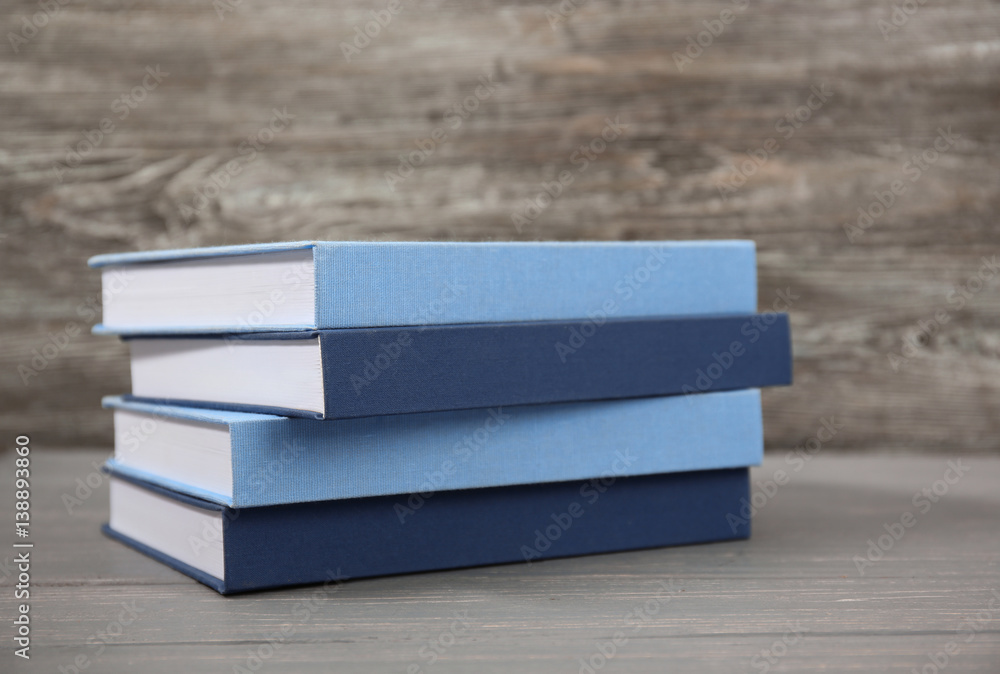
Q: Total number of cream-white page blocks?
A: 4